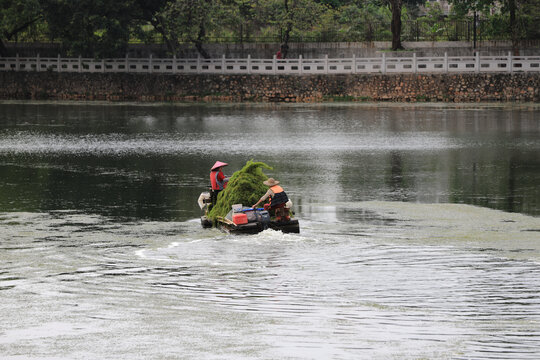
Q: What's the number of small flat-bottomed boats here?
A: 1